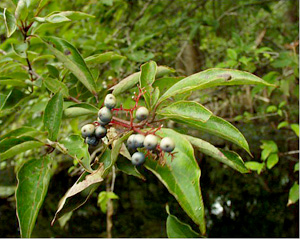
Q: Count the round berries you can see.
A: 12